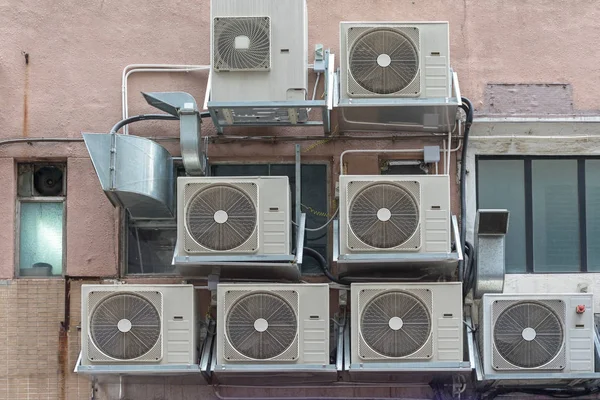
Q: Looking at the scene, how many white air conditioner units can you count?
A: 8